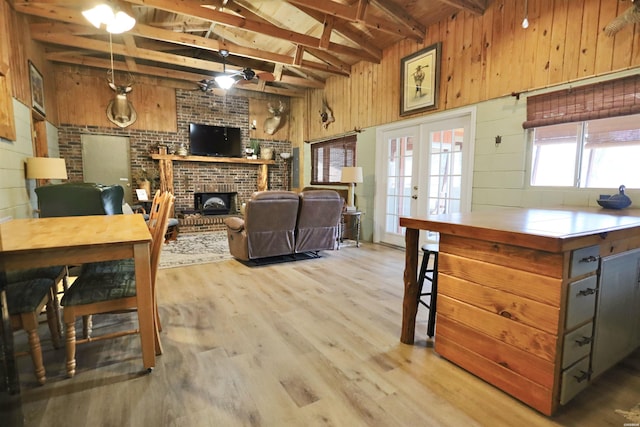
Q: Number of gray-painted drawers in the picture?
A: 4